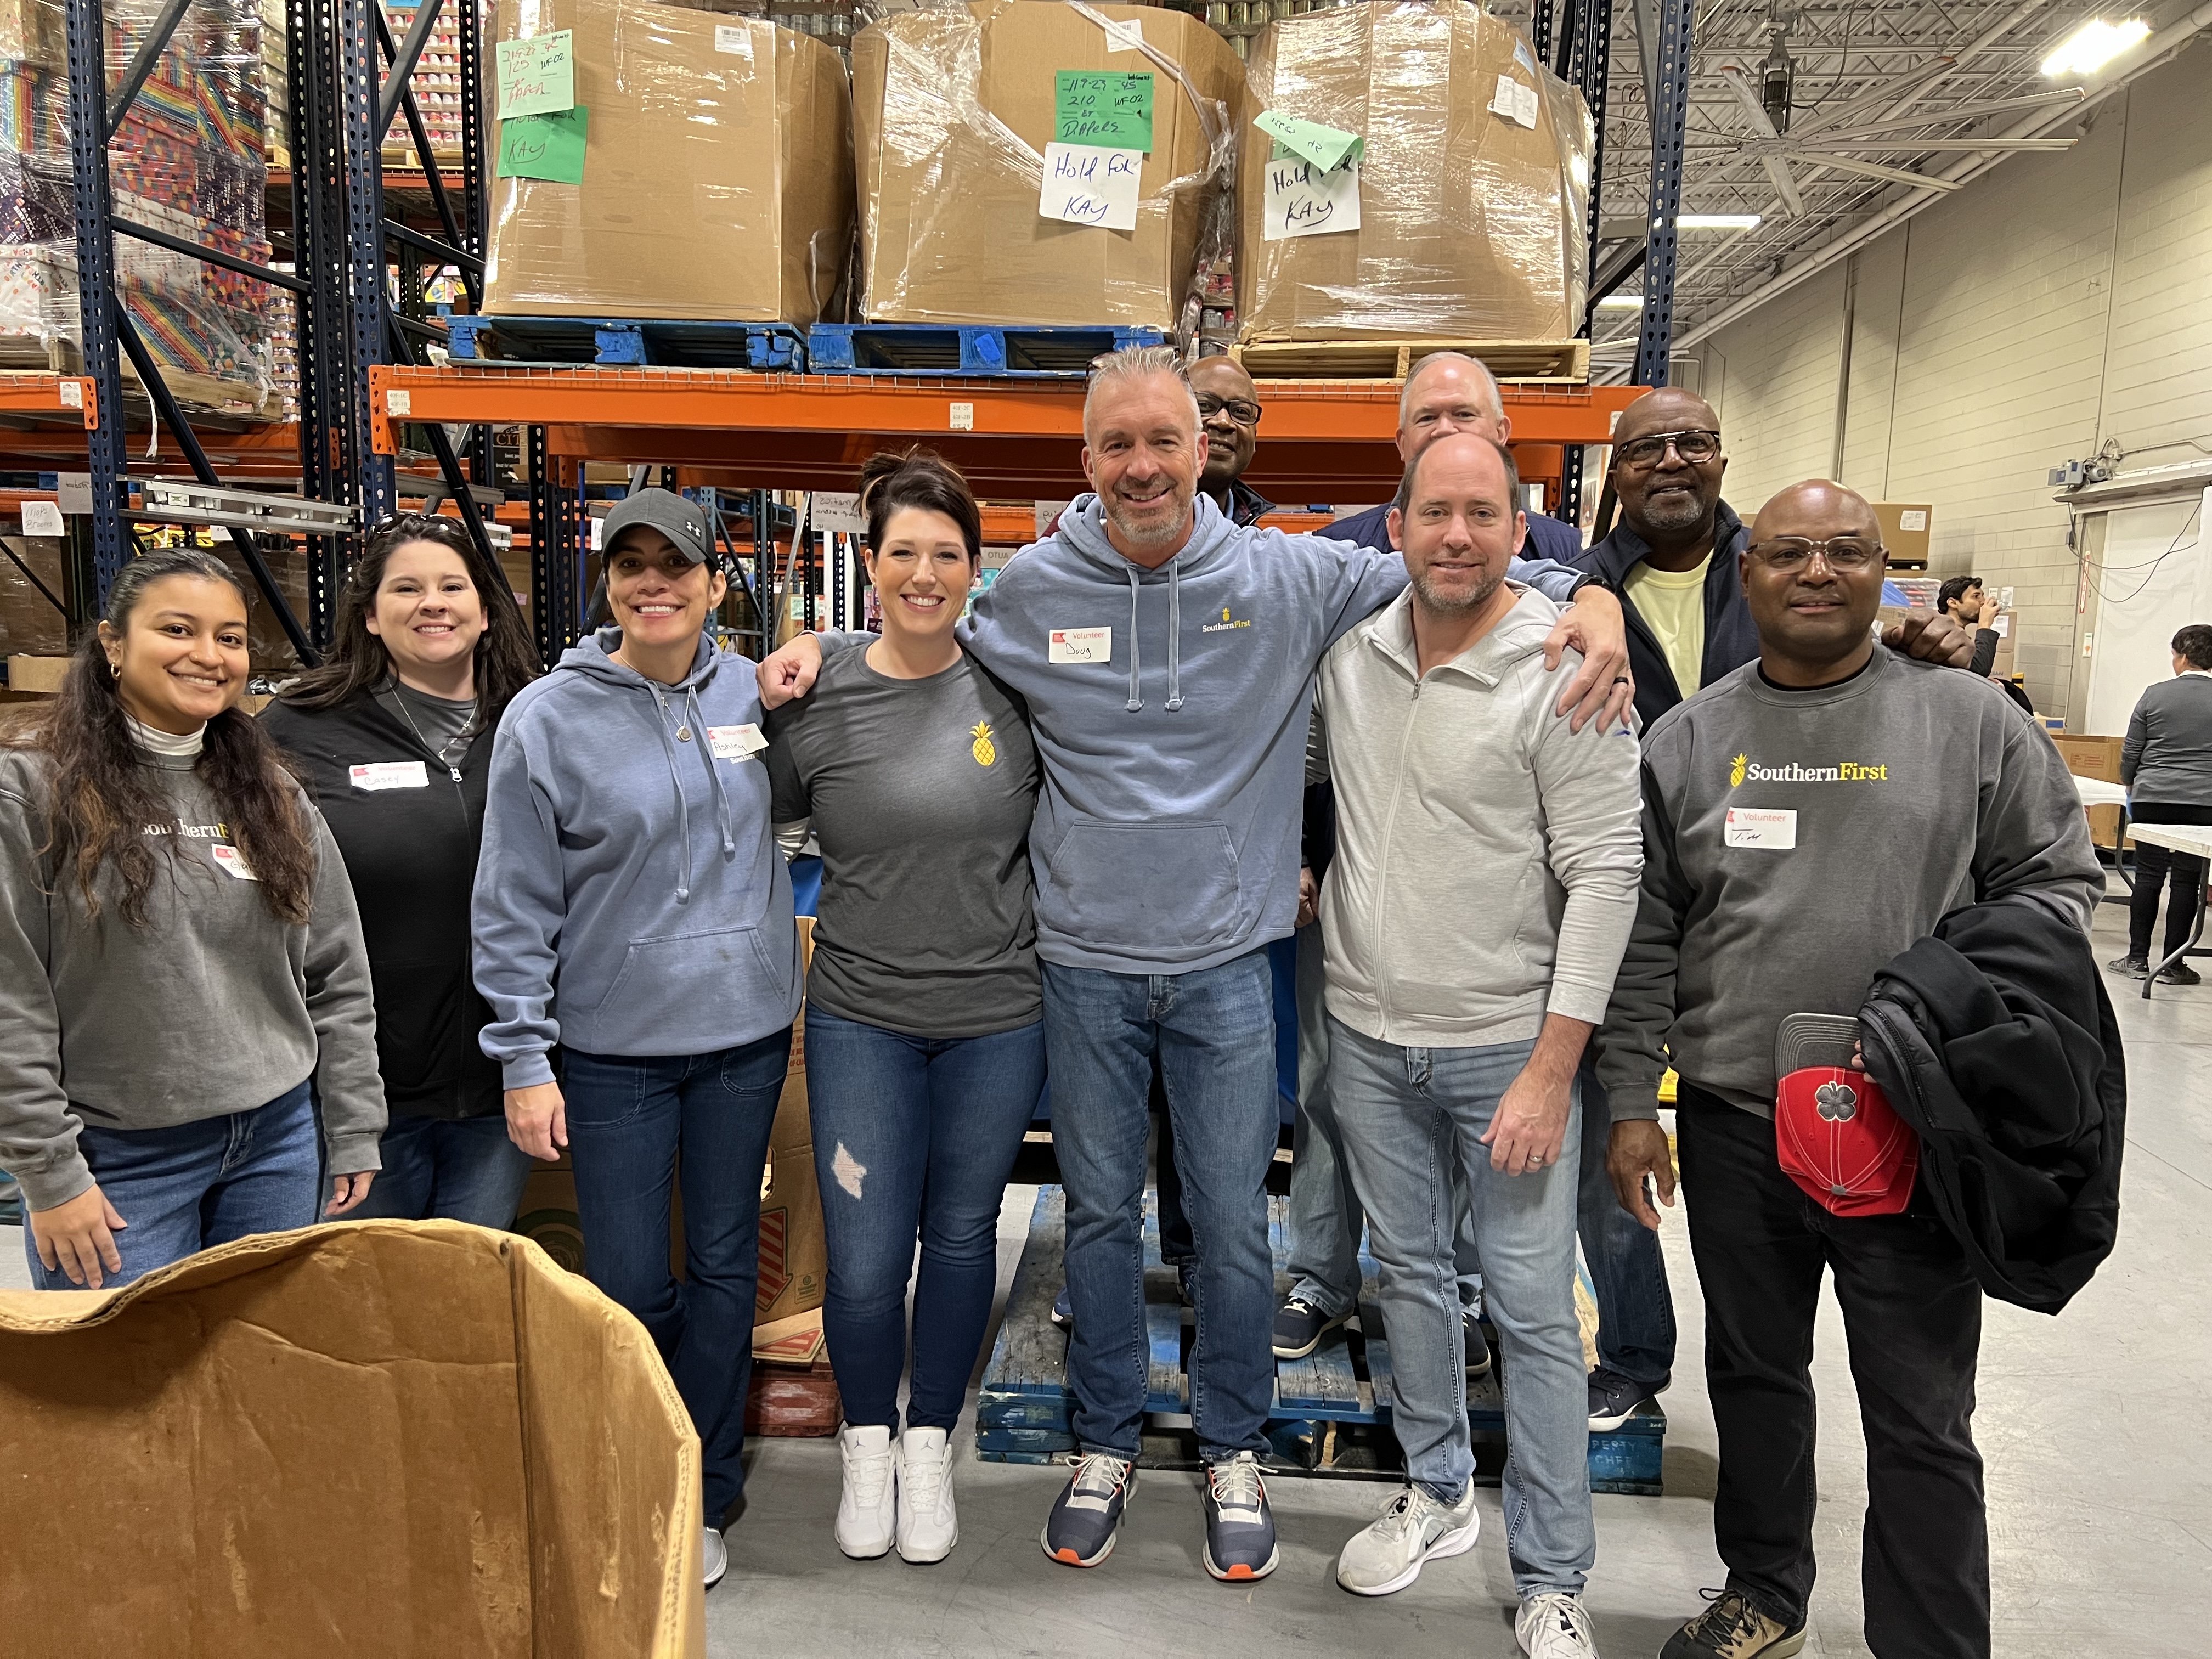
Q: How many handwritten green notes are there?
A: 4